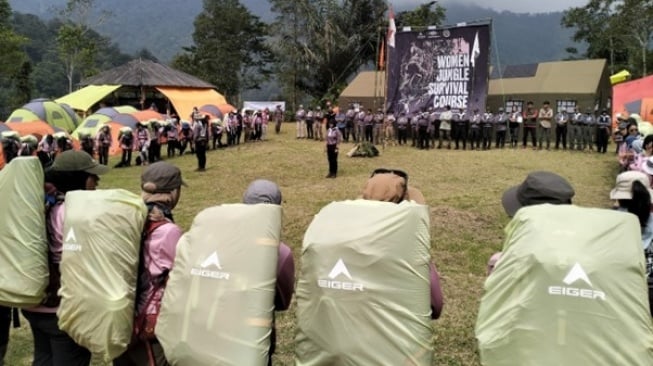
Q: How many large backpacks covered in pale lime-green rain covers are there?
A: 5